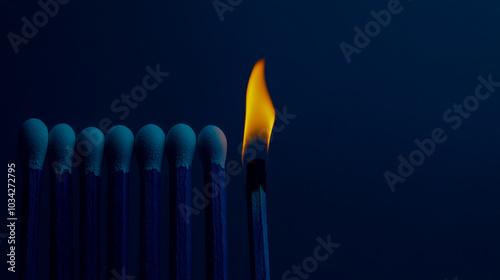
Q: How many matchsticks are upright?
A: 8